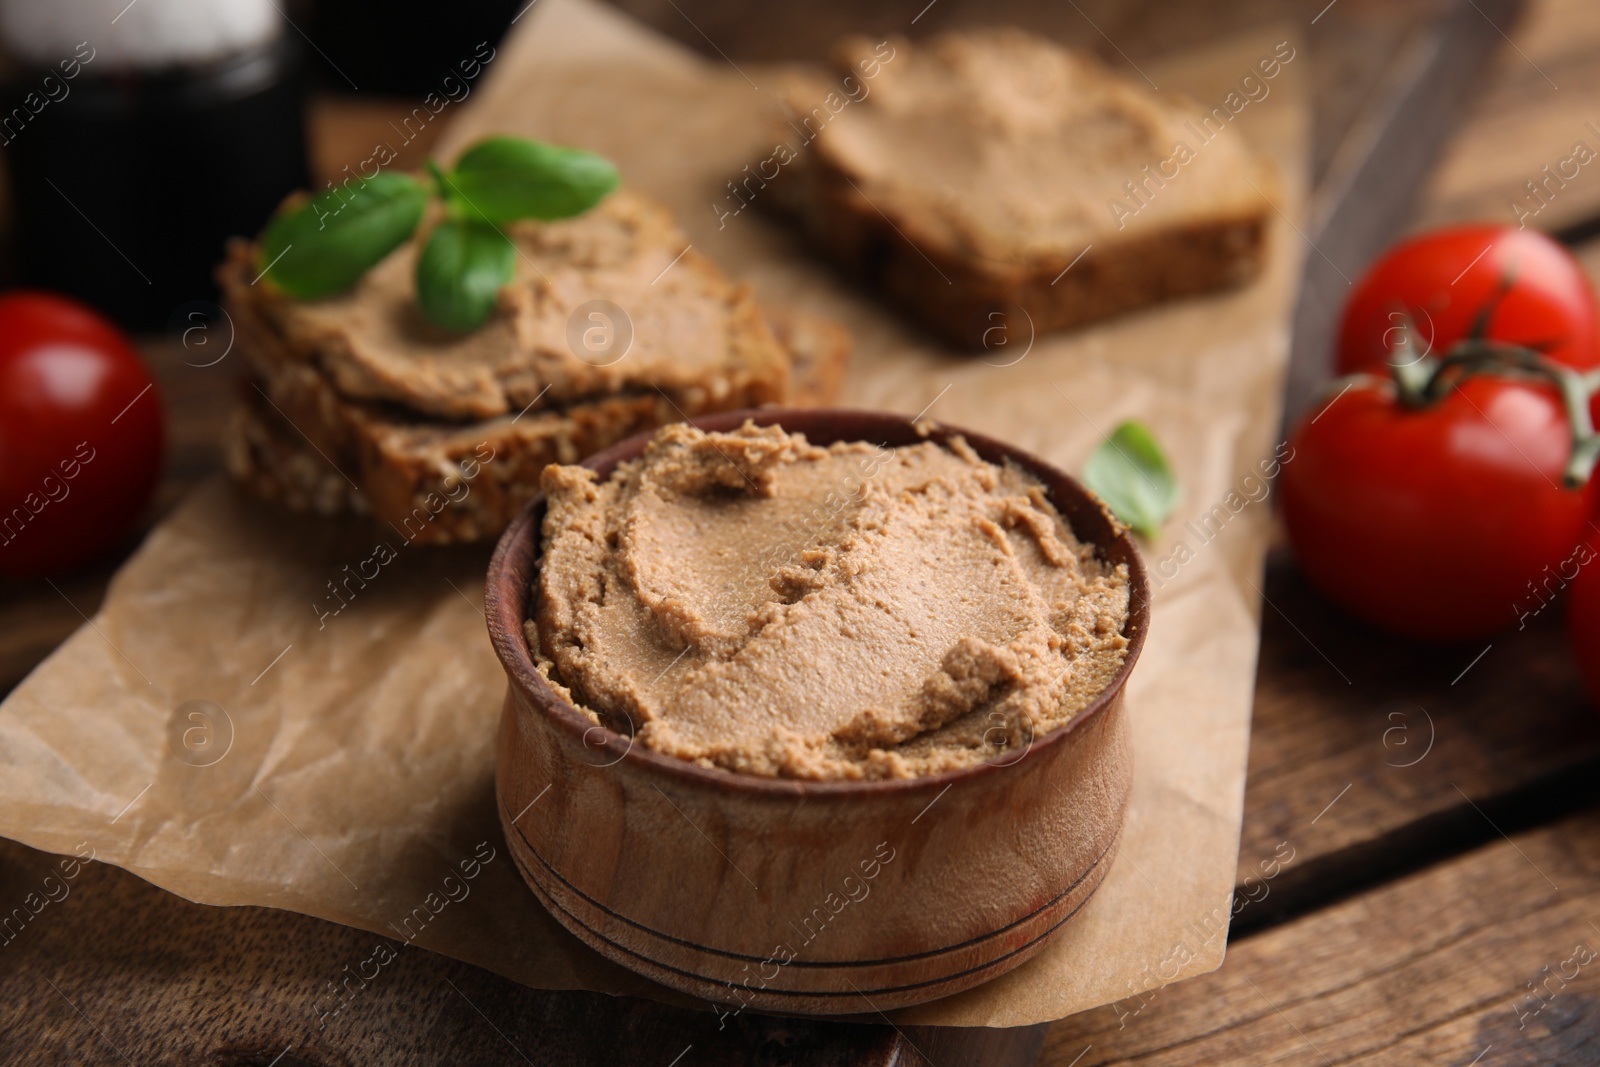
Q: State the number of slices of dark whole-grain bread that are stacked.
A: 2